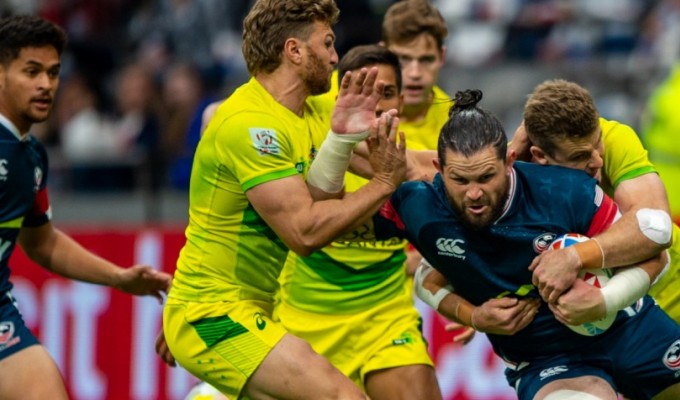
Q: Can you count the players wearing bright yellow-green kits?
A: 4